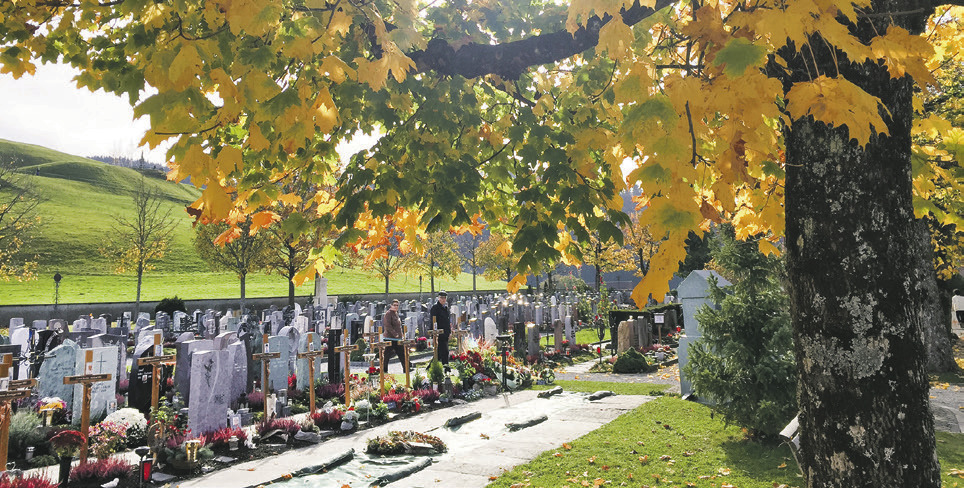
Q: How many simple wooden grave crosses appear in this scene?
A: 12